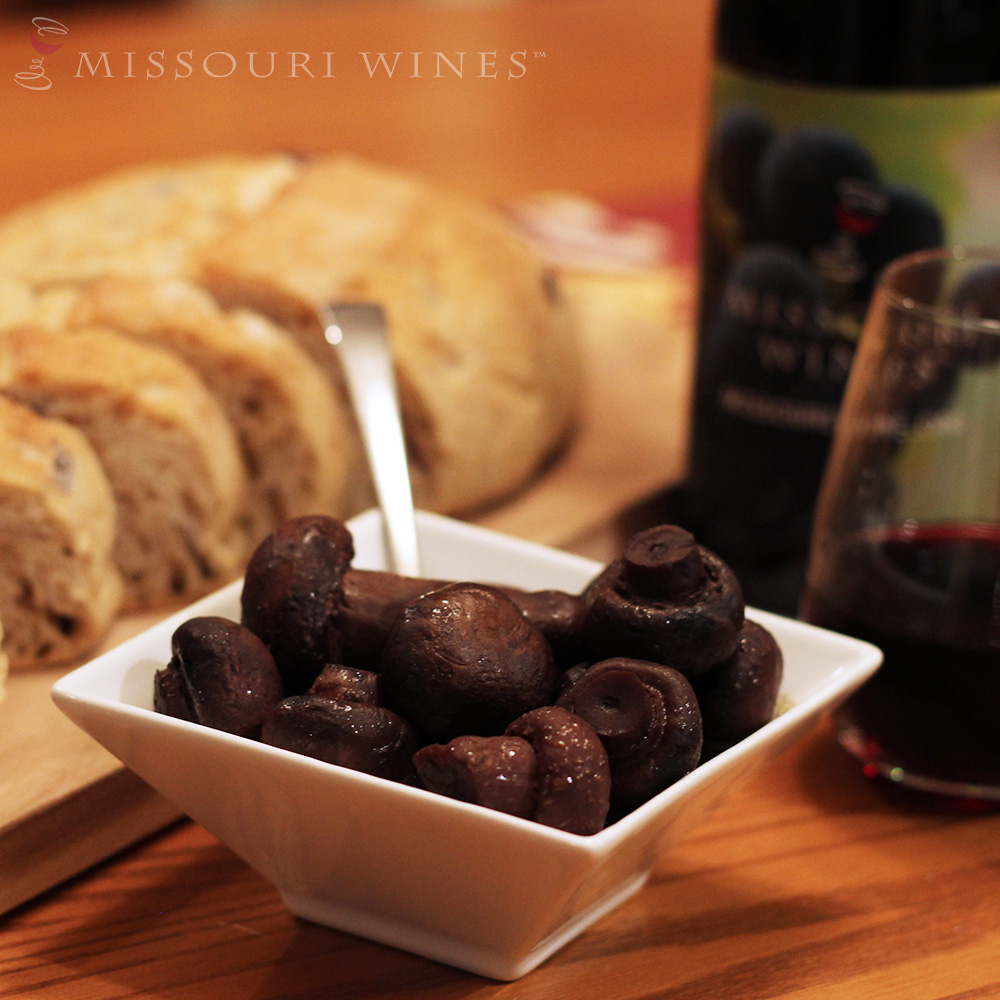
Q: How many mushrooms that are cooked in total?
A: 8